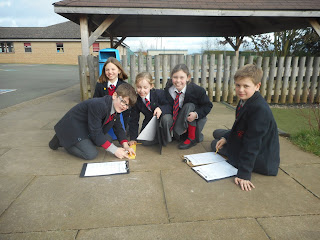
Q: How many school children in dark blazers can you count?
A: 5